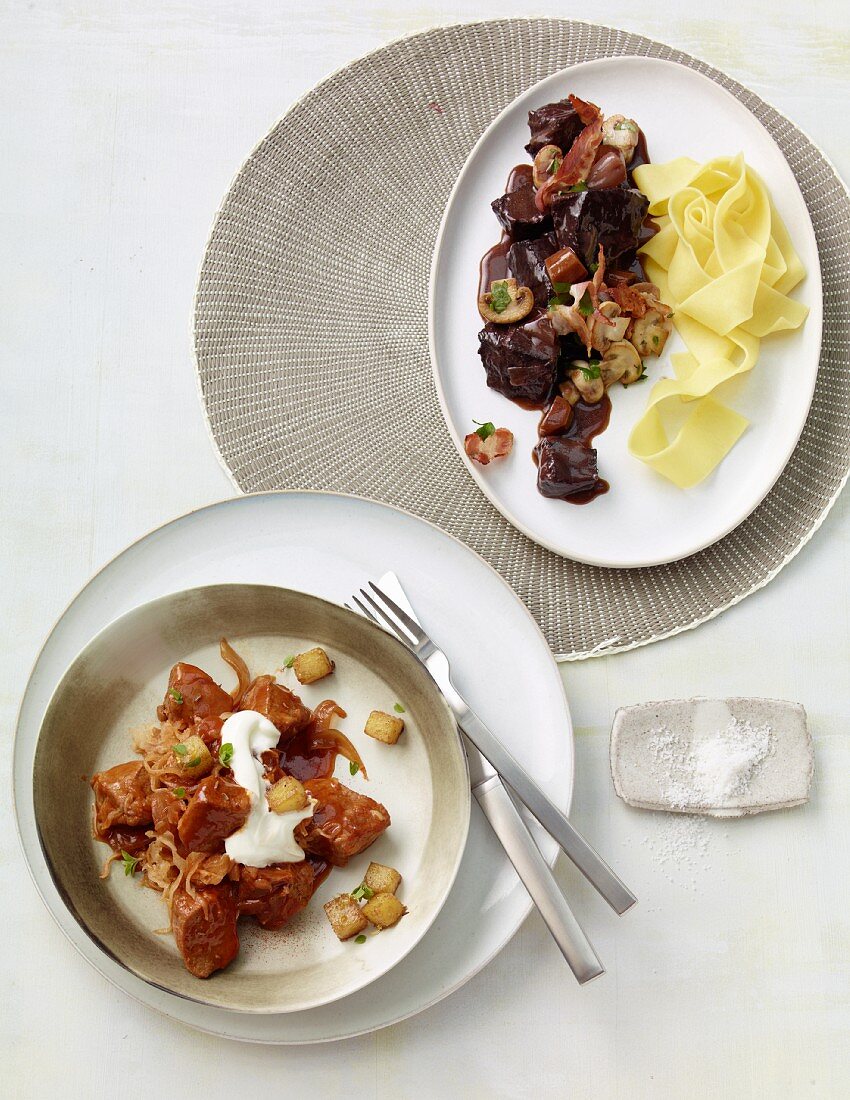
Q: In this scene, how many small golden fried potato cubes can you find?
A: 7